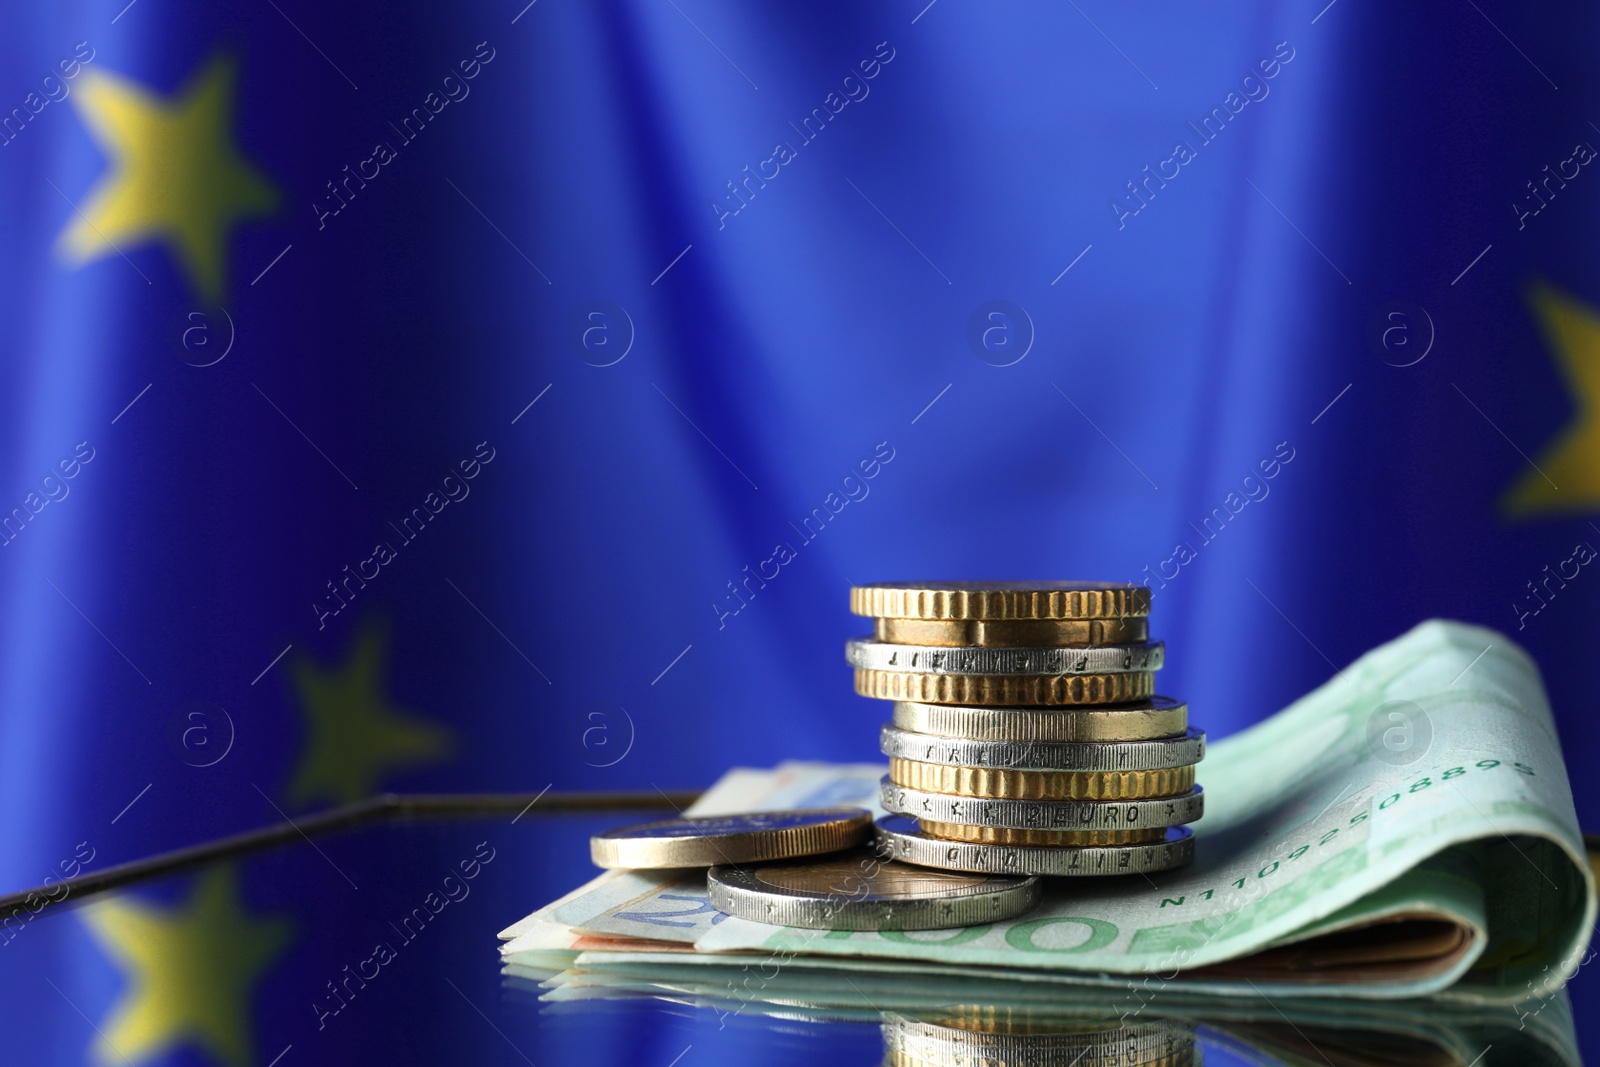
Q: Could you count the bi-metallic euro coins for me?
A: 7